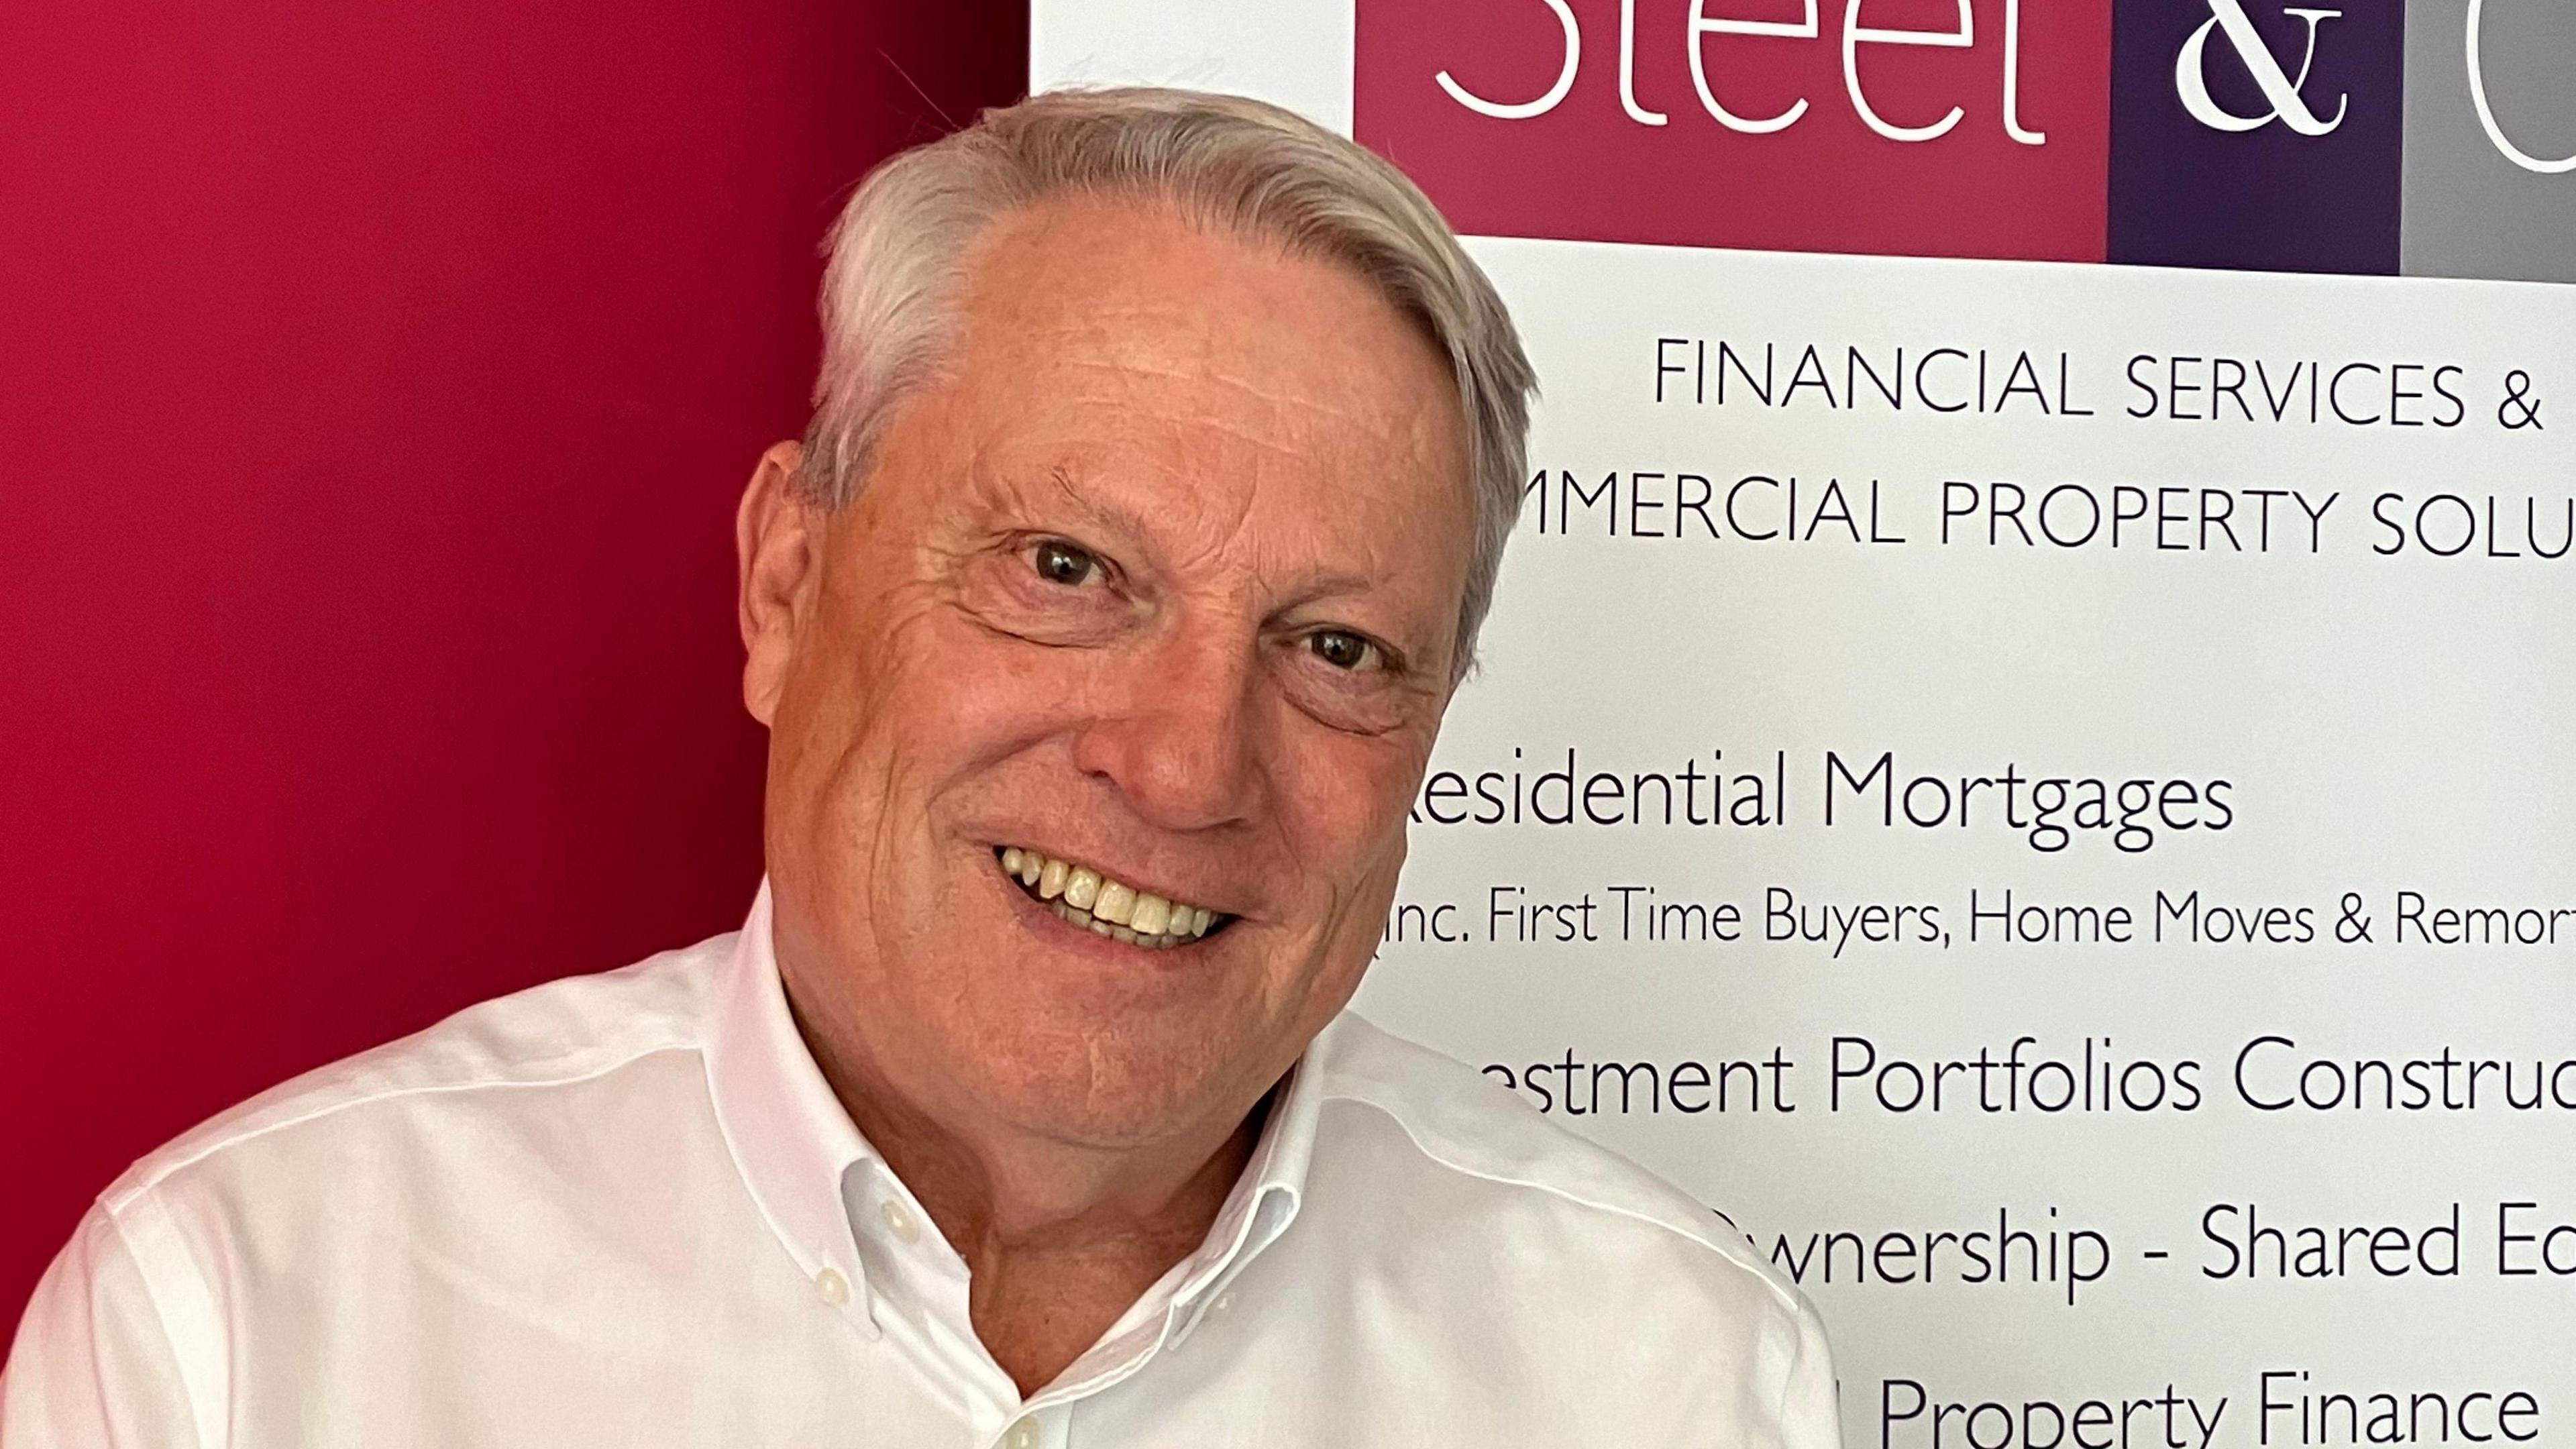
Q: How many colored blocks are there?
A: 3